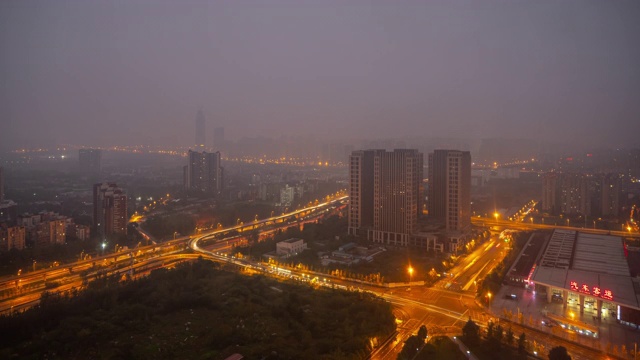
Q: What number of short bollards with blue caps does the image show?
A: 0